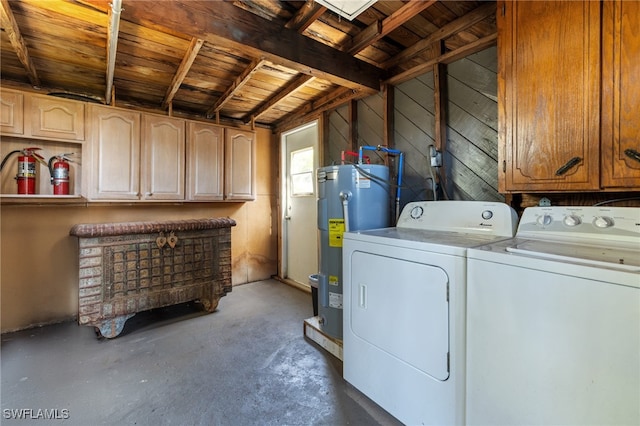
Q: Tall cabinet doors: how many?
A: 6